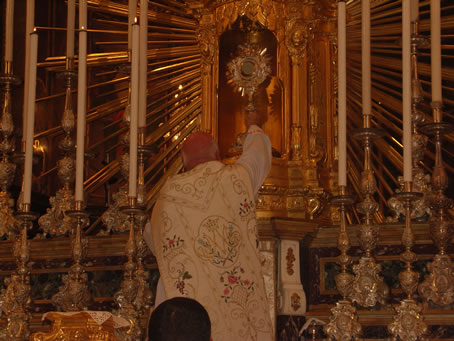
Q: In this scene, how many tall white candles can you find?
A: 14